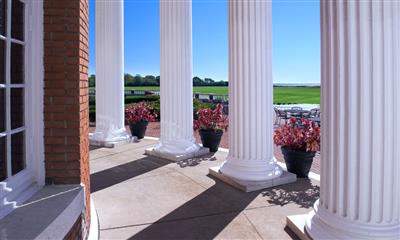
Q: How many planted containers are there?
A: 3